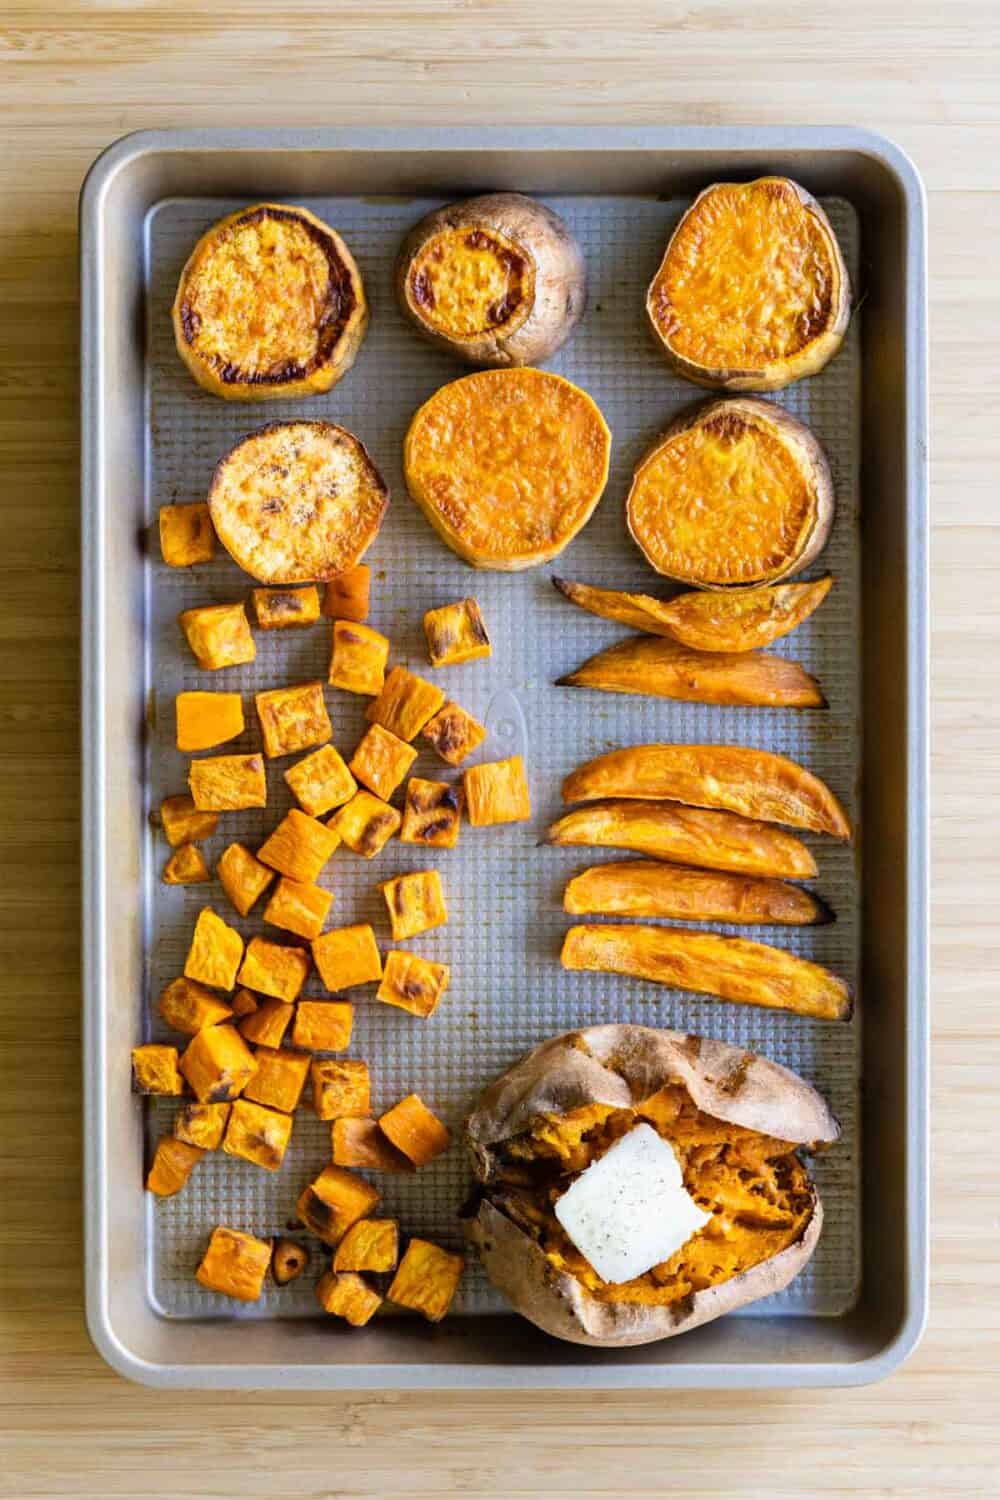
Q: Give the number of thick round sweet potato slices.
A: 6